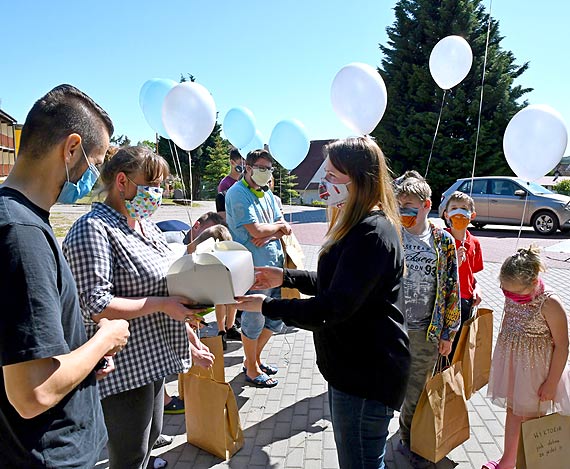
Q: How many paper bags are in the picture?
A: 6